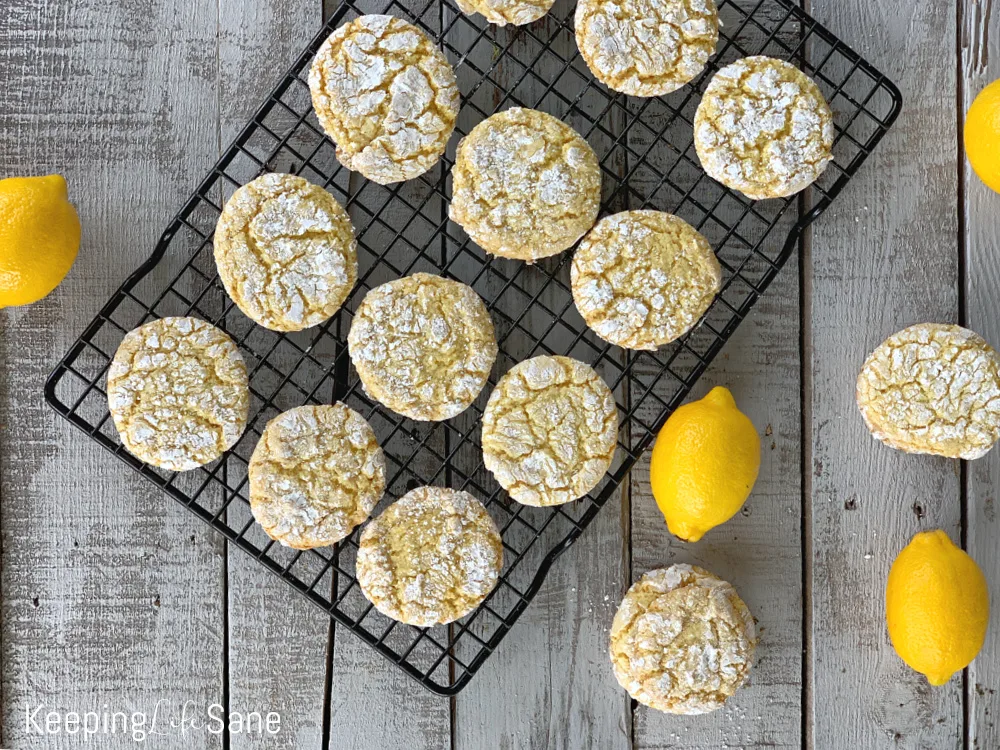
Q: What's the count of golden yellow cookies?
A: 14